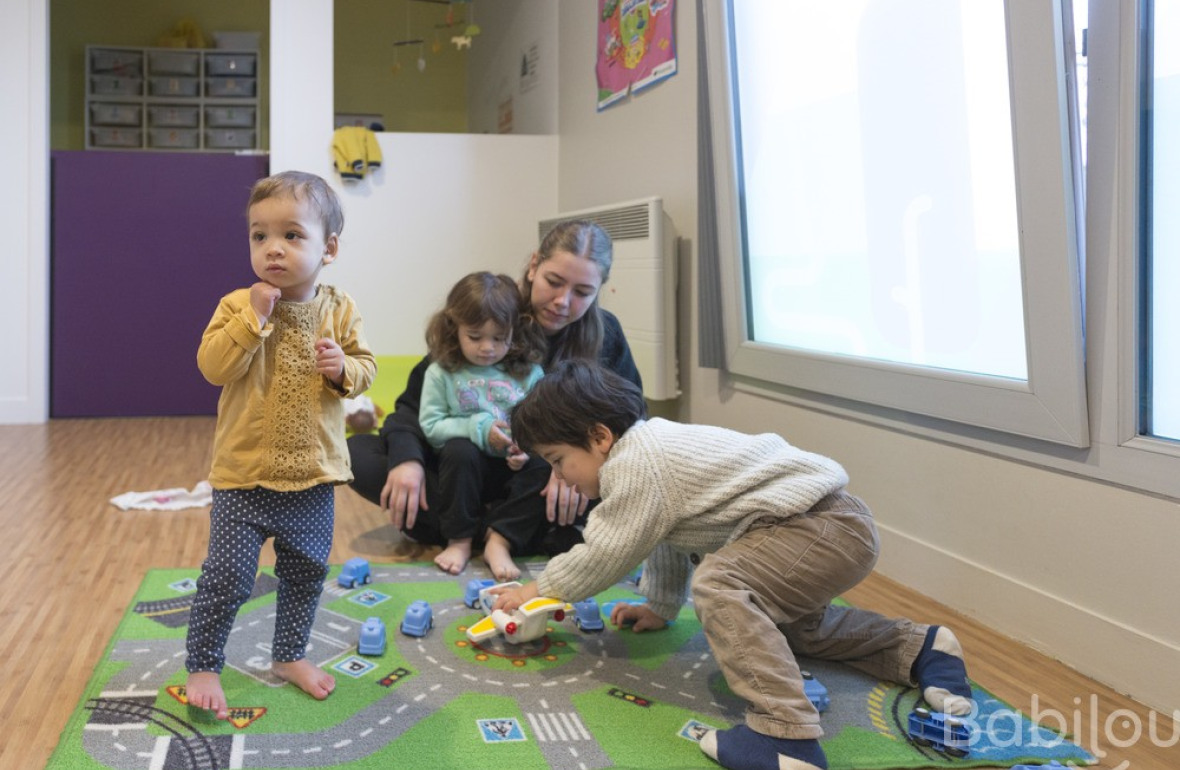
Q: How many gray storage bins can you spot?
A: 12